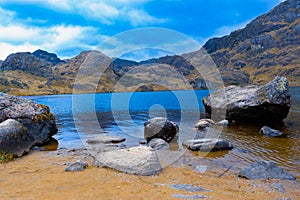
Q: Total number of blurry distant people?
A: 0